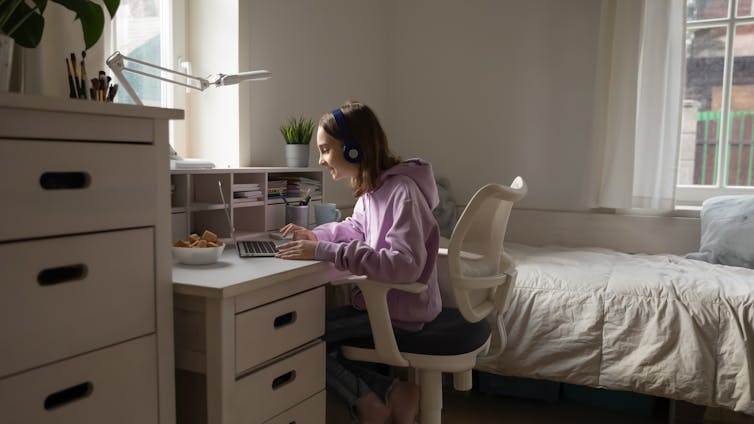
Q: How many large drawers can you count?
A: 3